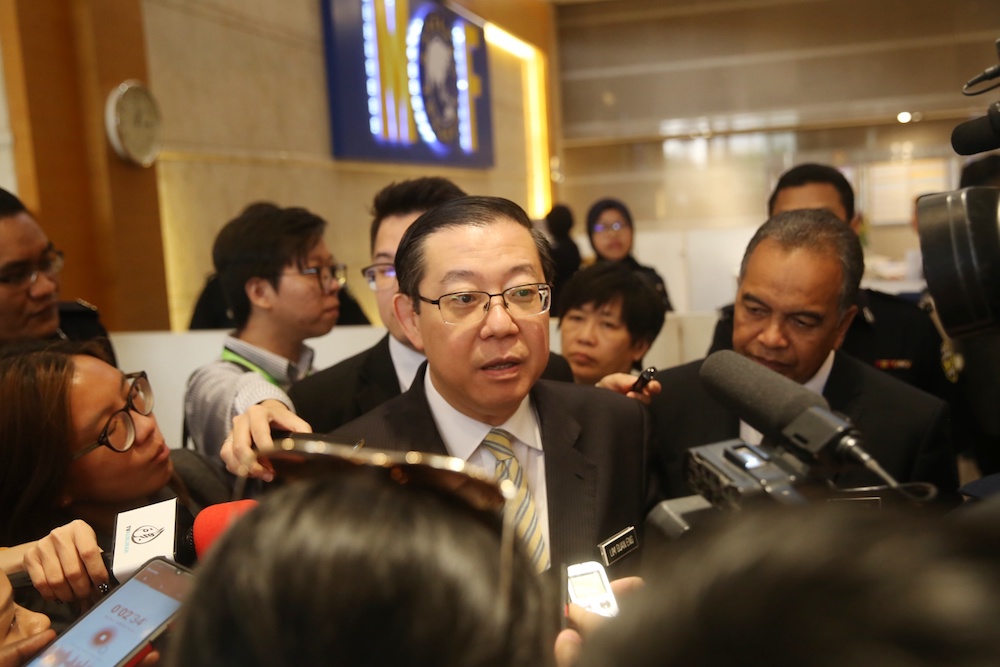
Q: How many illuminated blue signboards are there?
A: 1